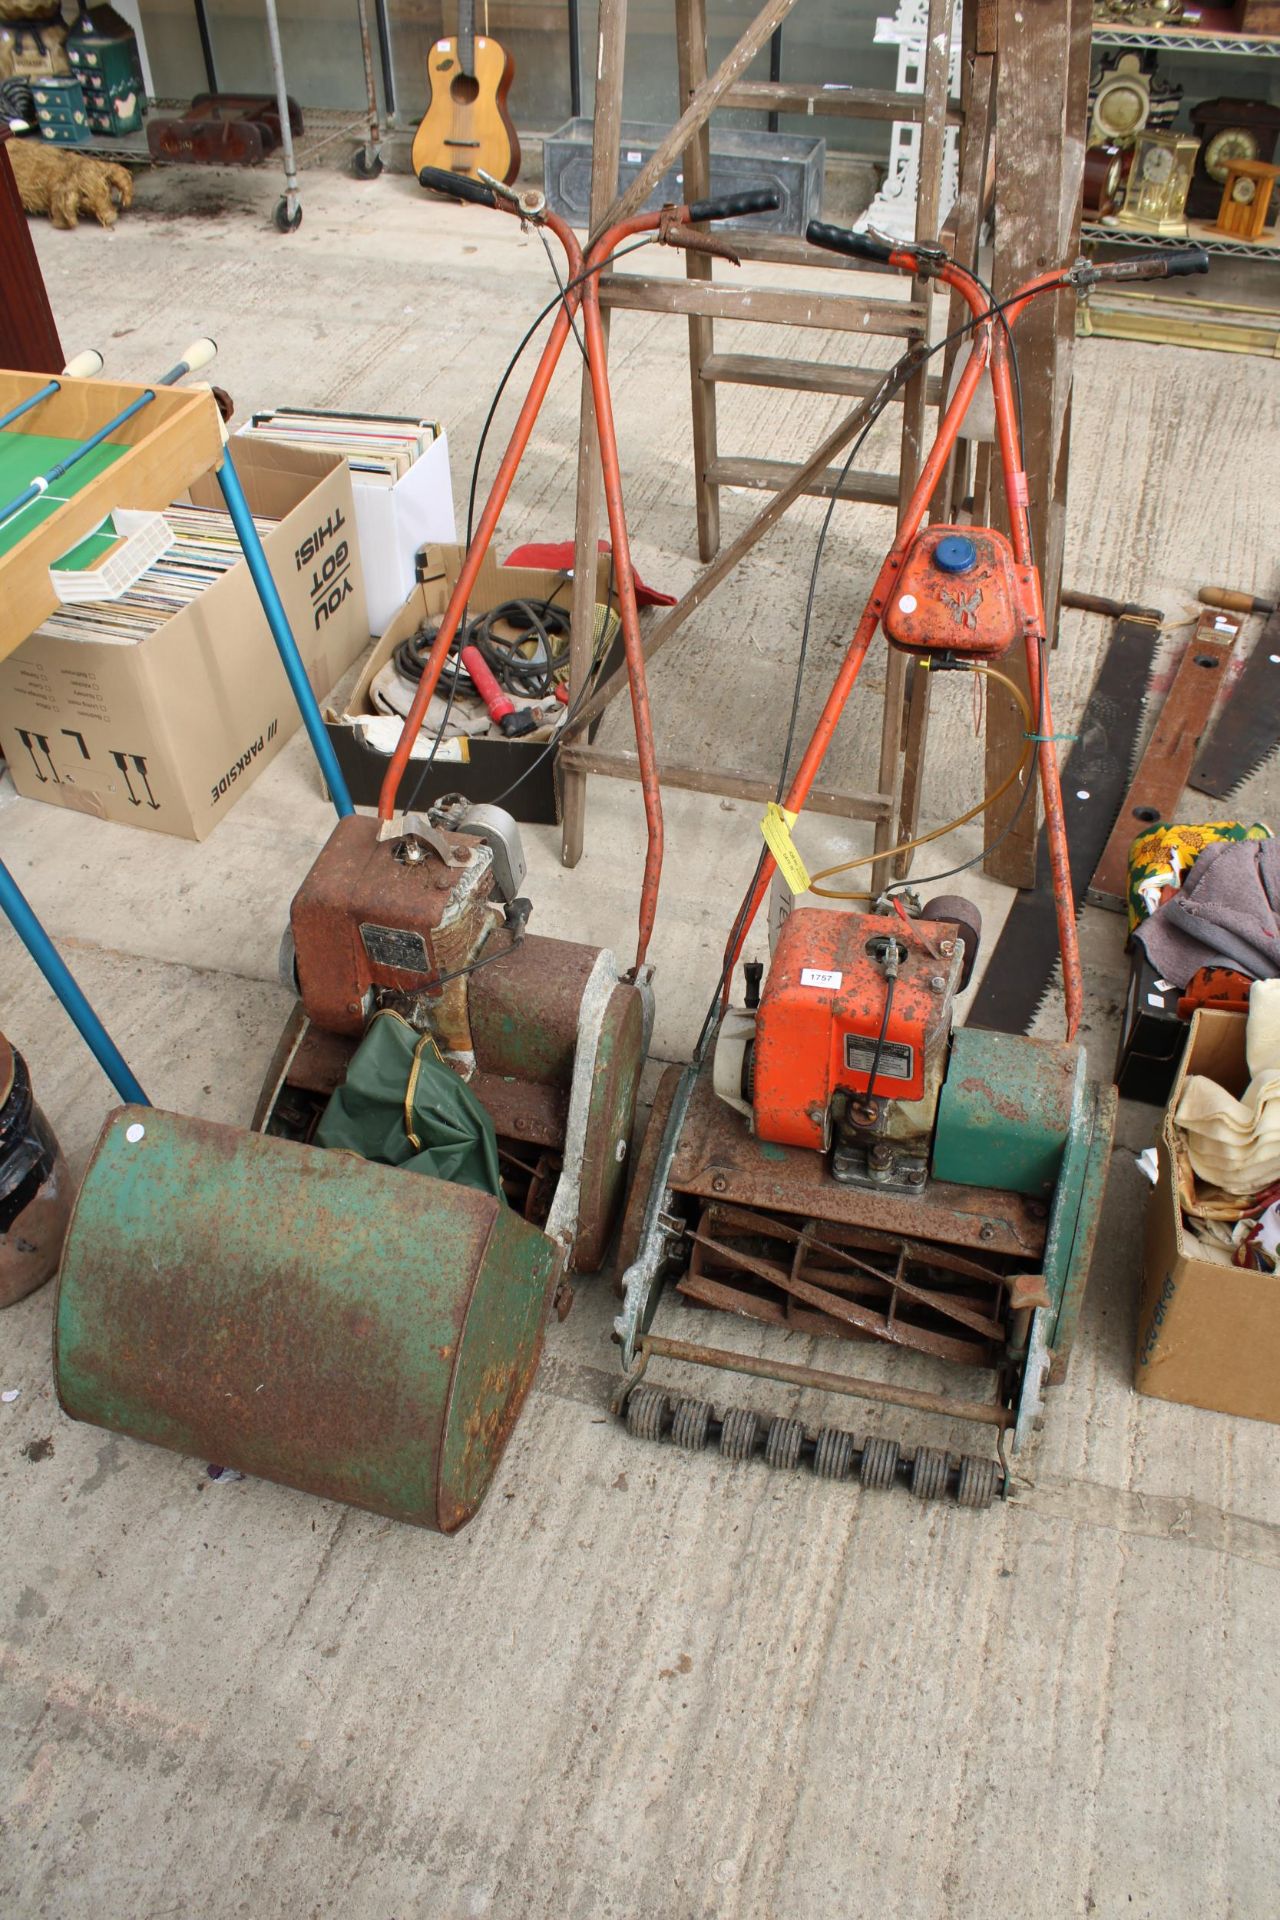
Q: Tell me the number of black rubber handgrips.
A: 4